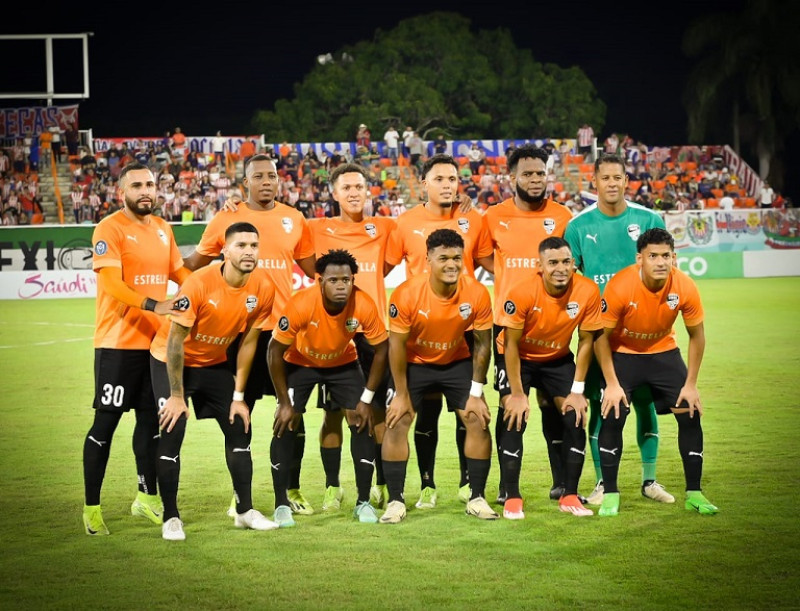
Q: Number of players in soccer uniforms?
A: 11